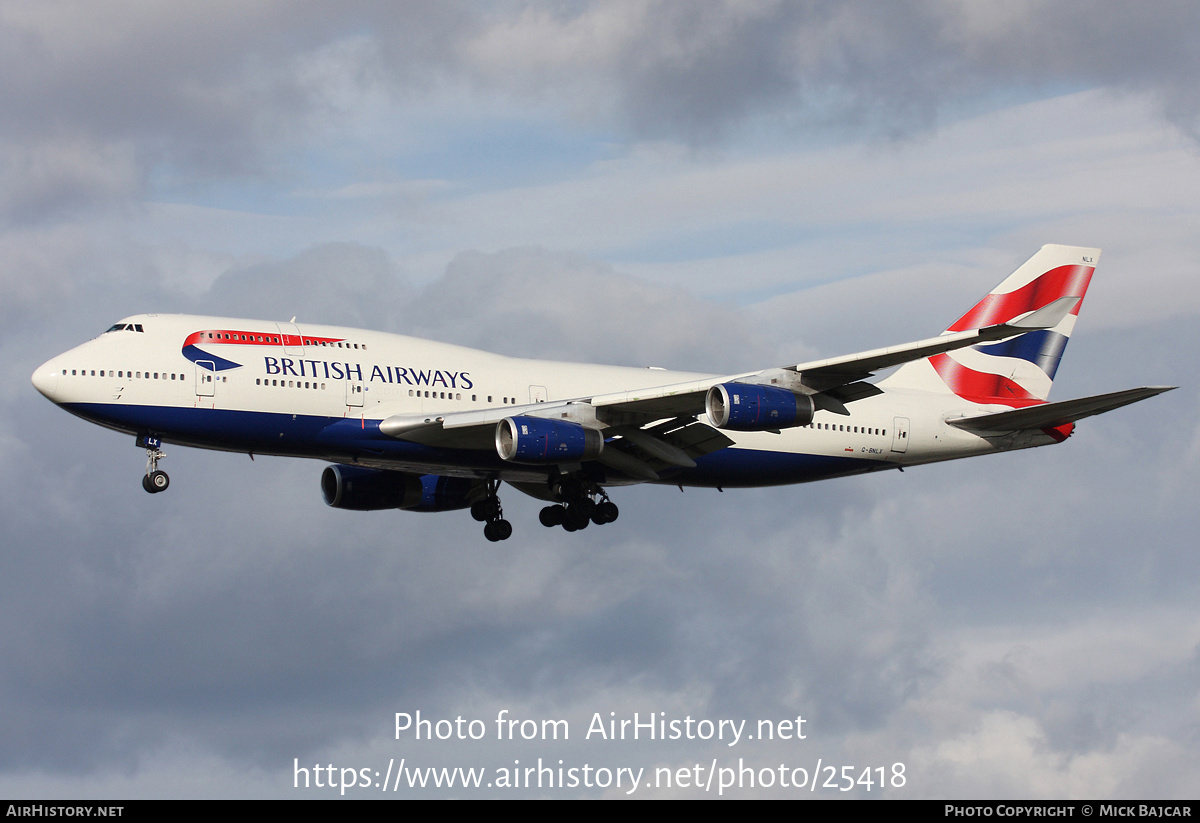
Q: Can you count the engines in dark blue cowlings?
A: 4